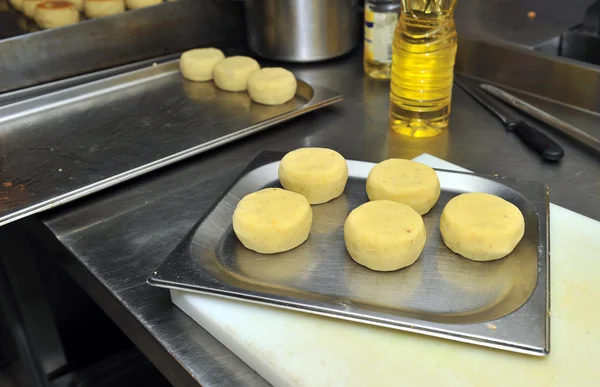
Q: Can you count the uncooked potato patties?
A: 8